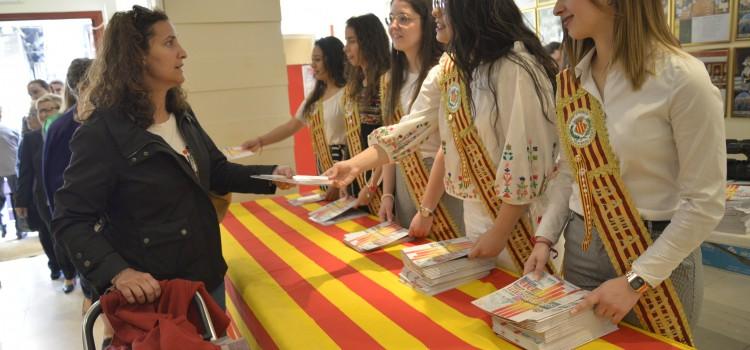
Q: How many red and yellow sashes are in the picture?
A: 5